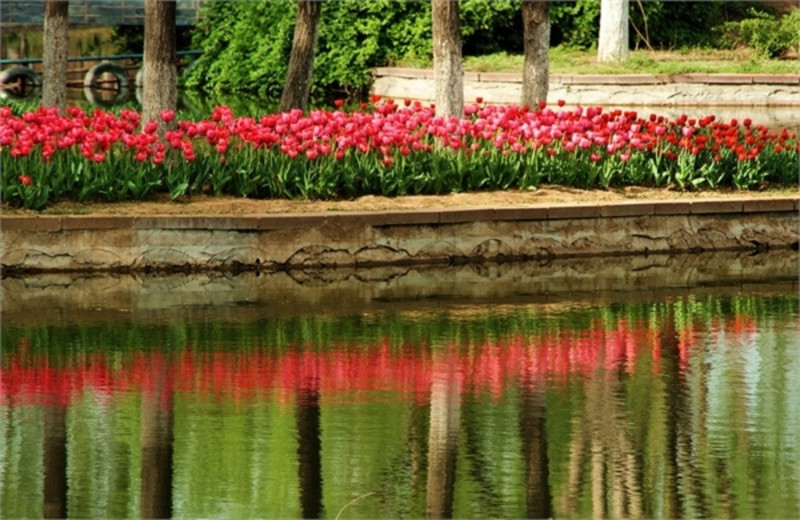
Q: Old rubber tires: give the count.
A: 3